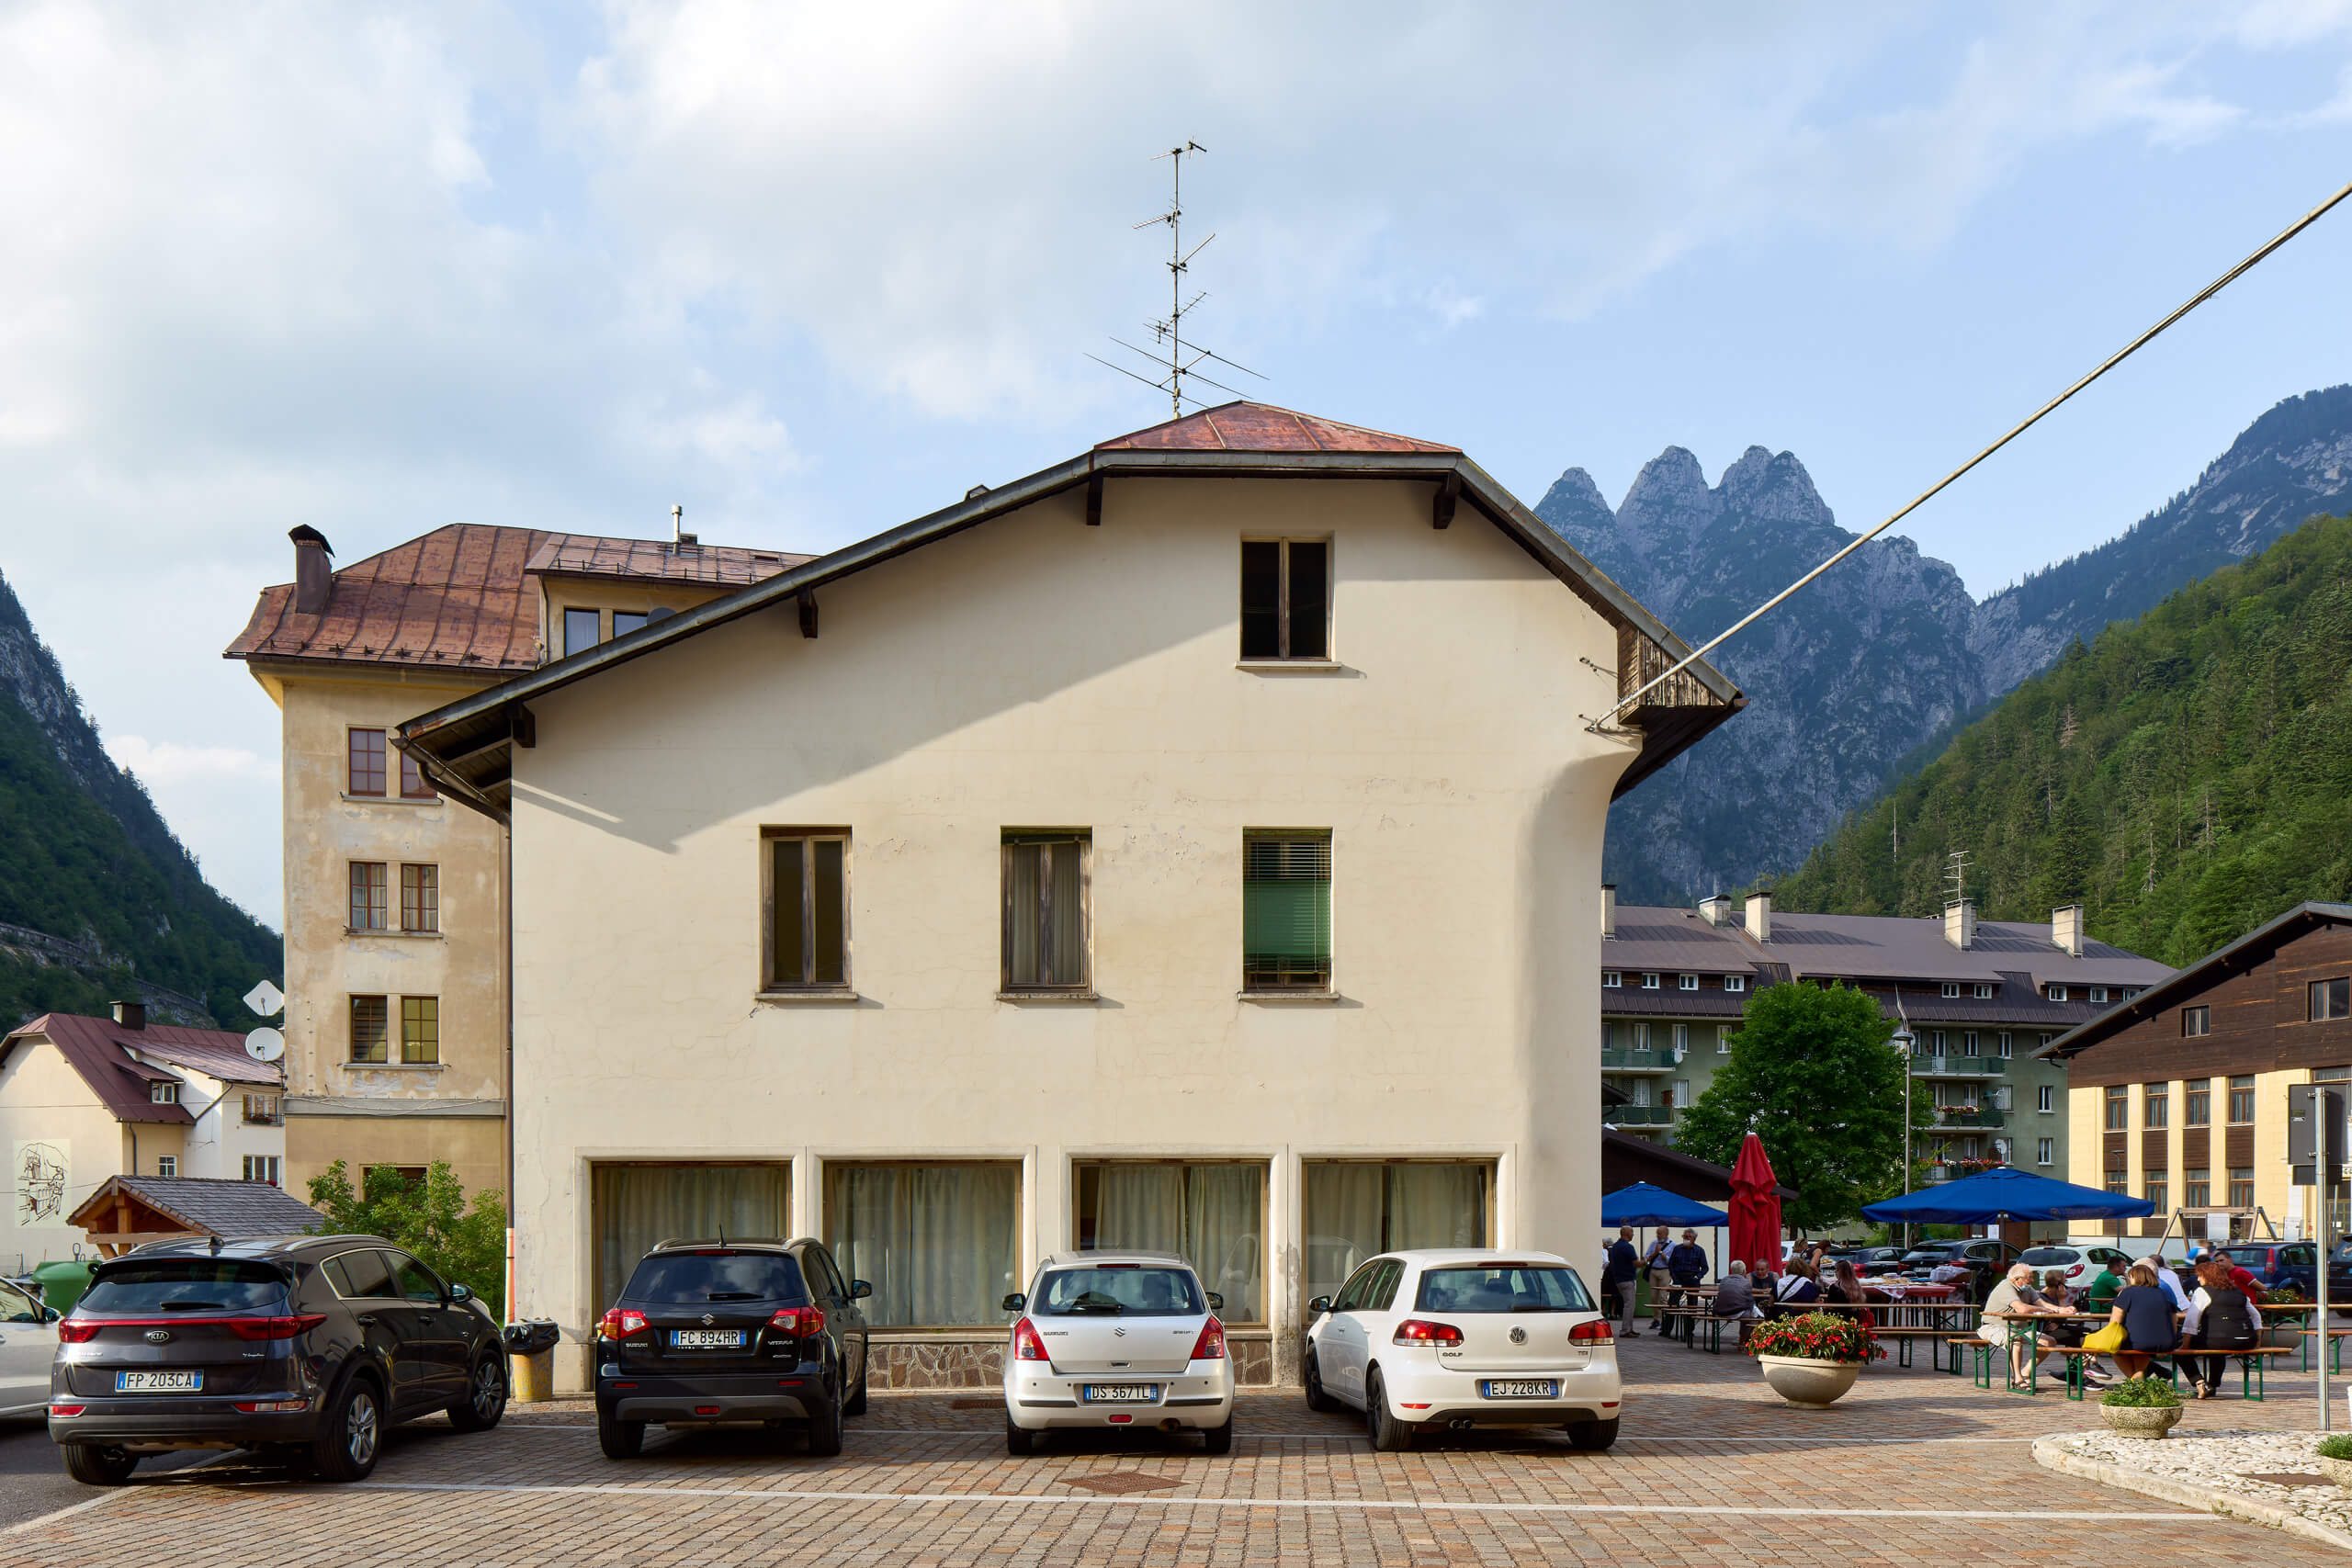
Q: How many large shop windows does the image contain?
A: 4